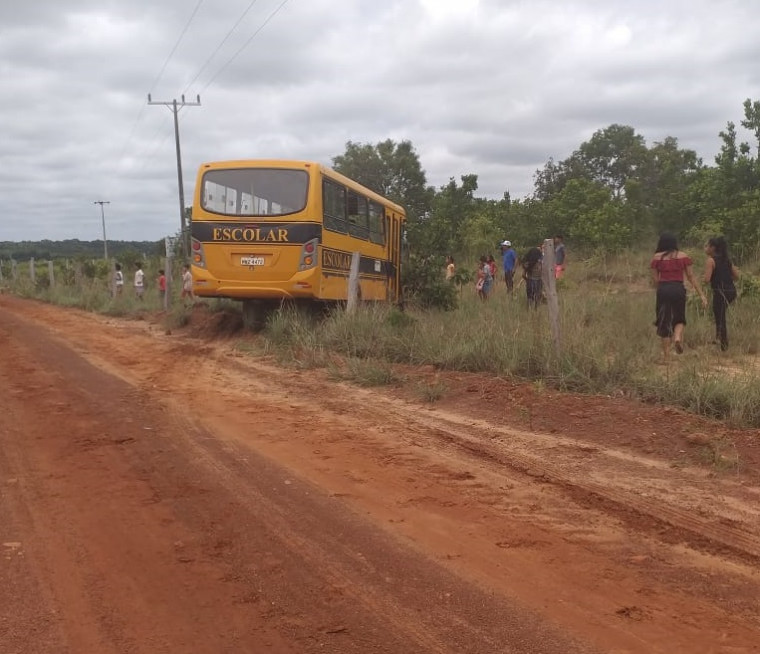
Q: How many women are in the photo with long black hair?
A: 3